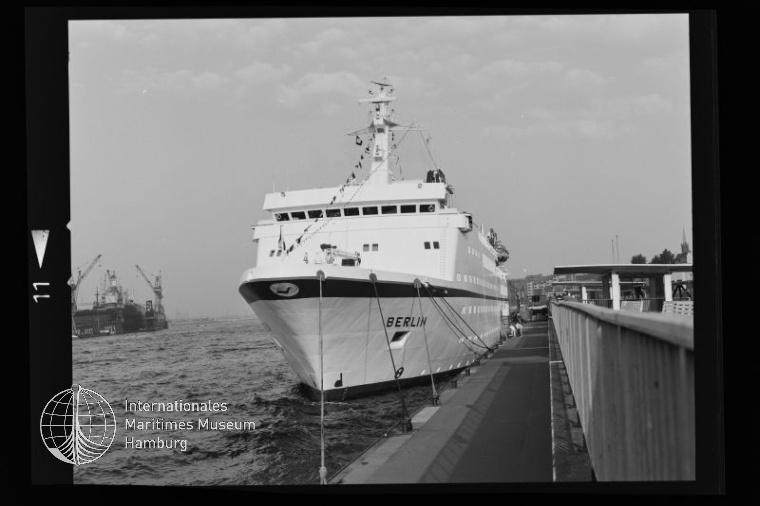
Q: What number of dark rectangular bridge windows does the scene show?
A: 9